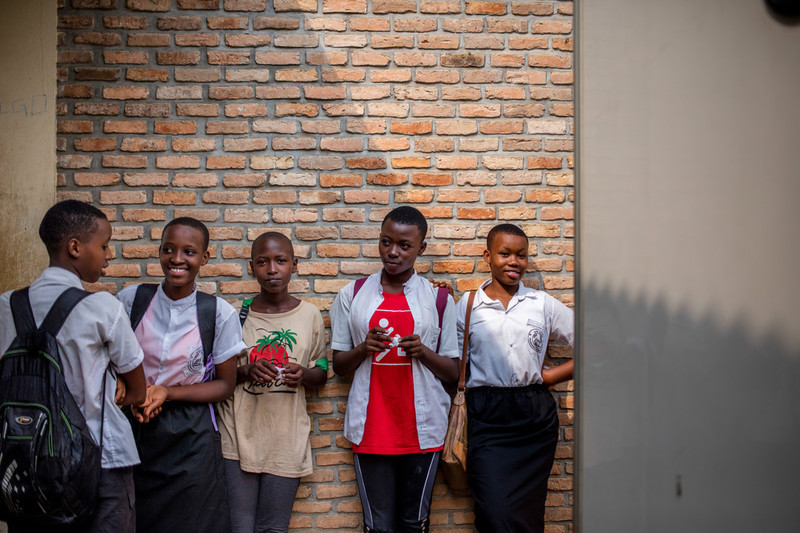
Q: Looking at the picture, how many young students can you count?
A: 5